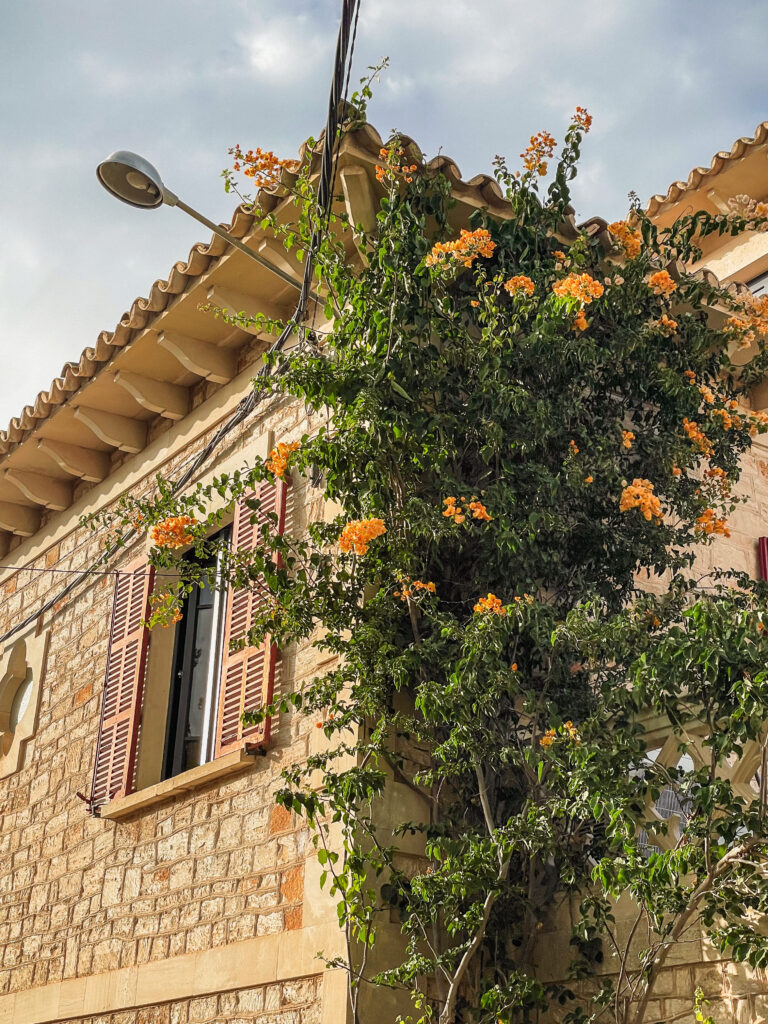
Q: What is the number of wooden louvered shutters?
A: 2